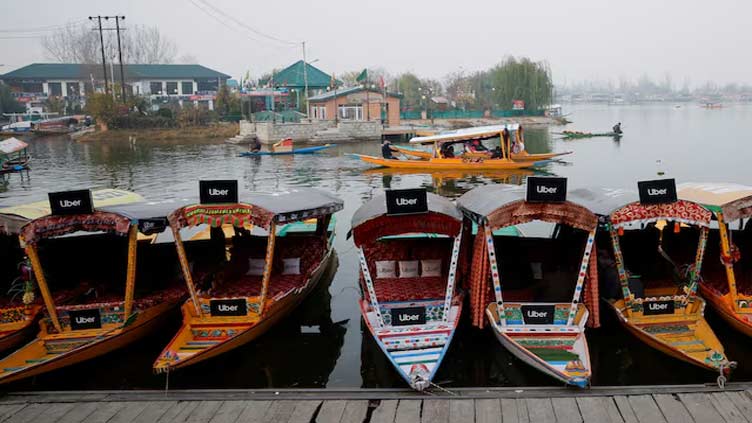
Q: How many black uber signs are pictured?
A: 10